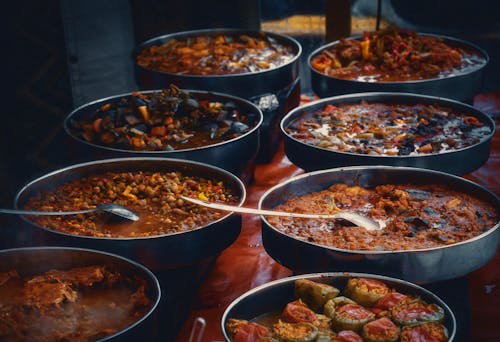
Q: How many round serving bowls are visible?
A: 8